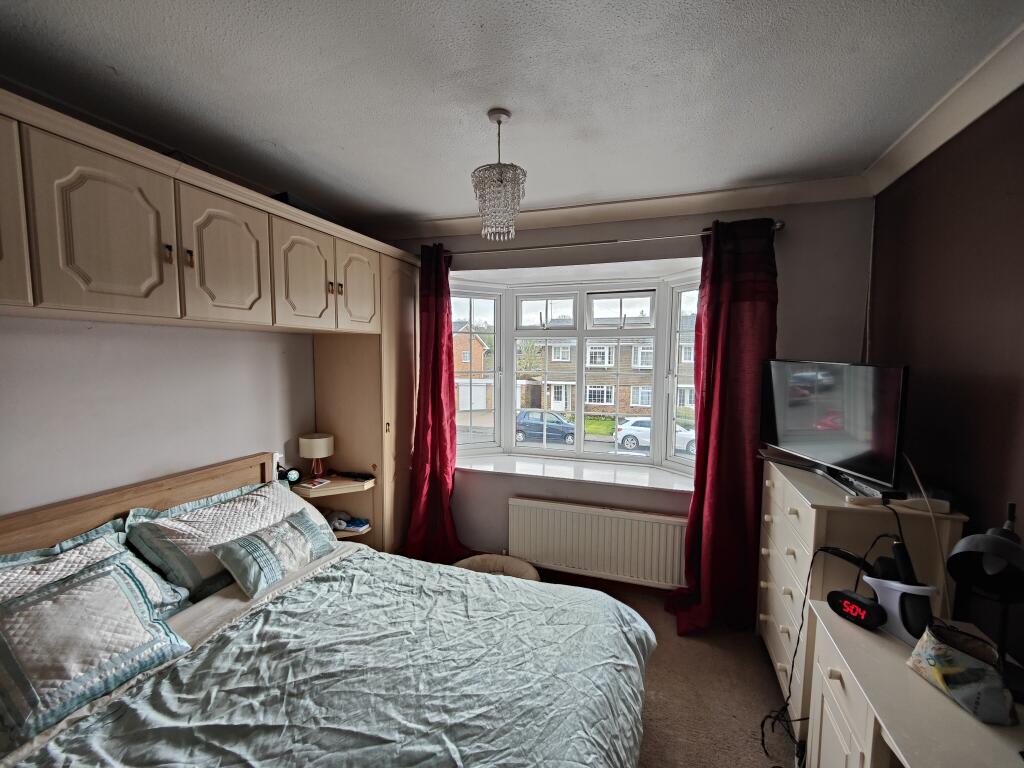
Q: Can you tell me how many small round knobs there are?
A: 11